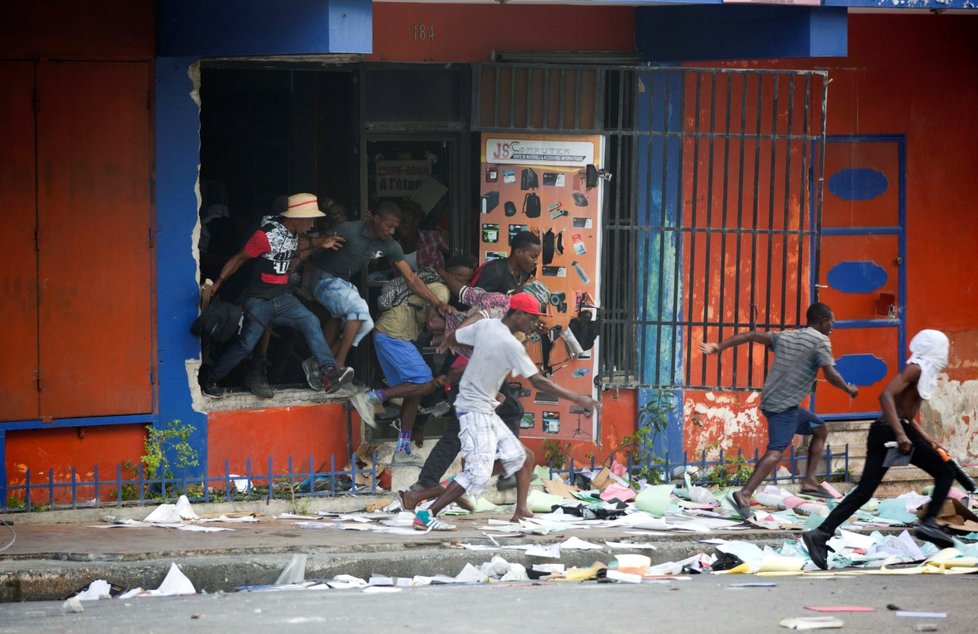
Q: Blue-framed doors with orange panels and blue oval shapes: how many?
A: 1